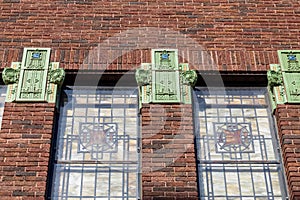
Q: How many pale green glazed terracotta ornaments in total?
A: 3